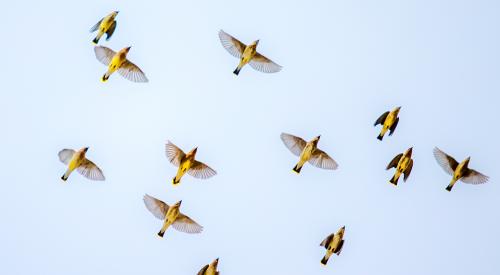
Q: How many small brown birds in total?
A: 12